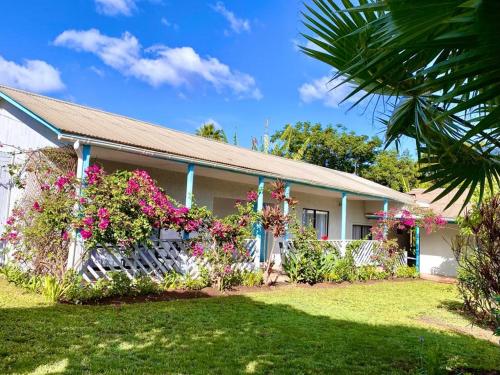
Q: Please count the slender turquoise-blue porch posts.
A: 7